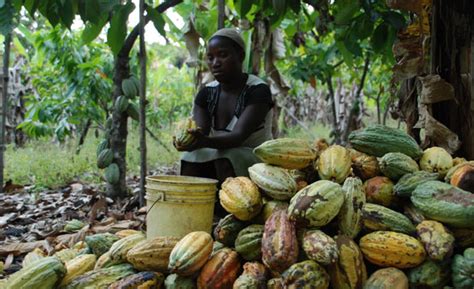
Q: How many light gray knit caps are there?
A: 1